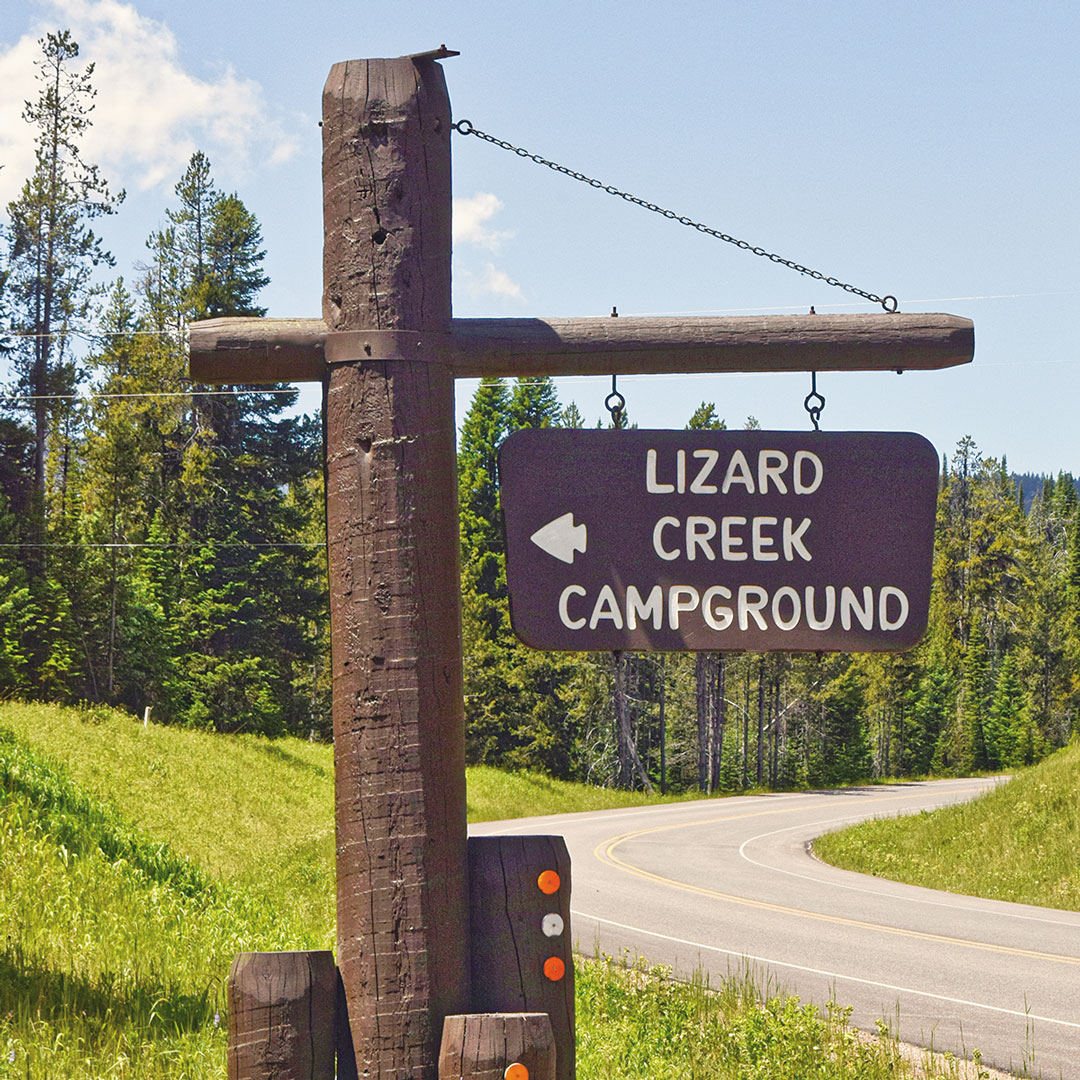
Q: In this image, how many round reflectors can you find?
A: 4